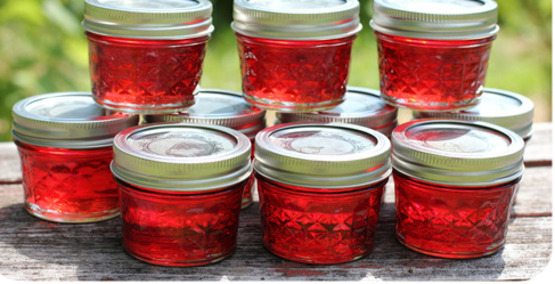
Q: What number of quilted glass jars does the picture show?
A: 10